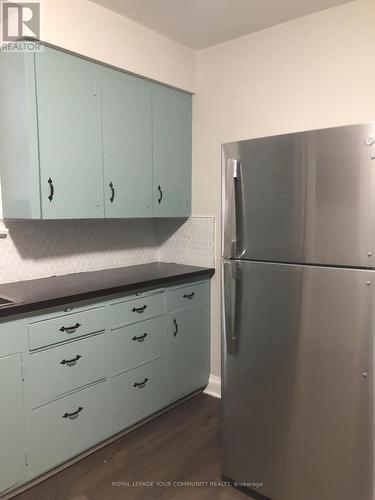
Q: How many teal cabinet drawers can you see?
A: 7